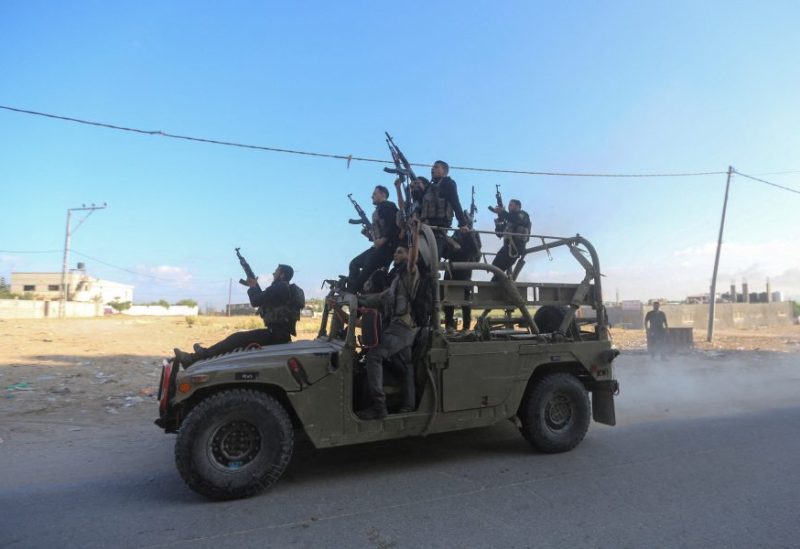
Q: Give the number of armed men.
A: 7